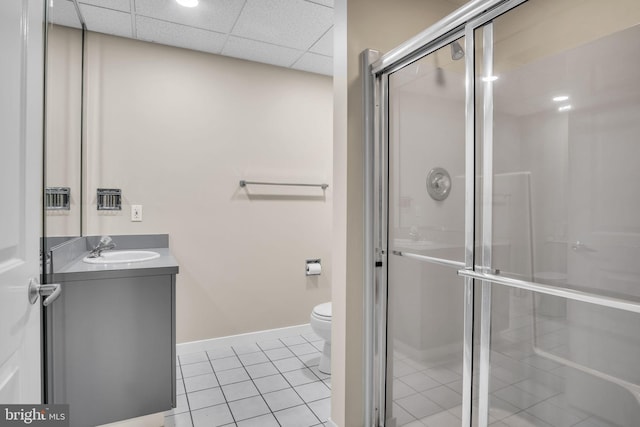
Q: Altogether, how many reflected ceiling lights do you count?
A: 3